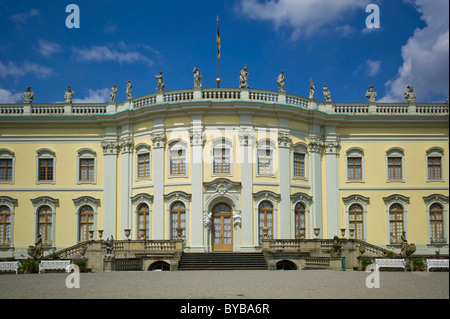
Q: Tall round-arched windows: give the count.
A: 10